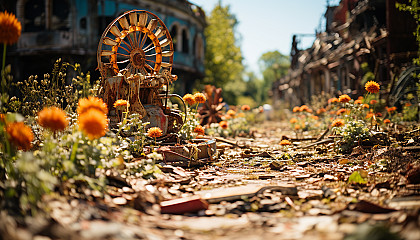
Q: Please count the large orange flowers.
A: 5